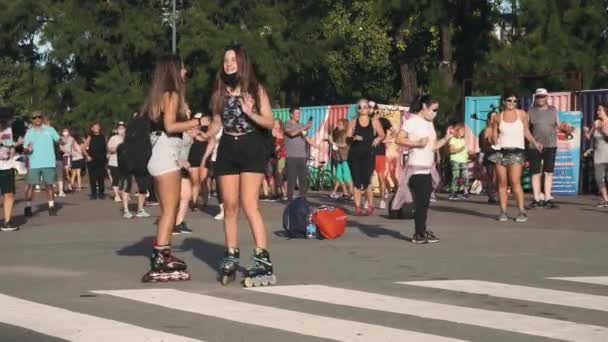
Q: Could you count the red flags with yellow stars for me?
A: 0